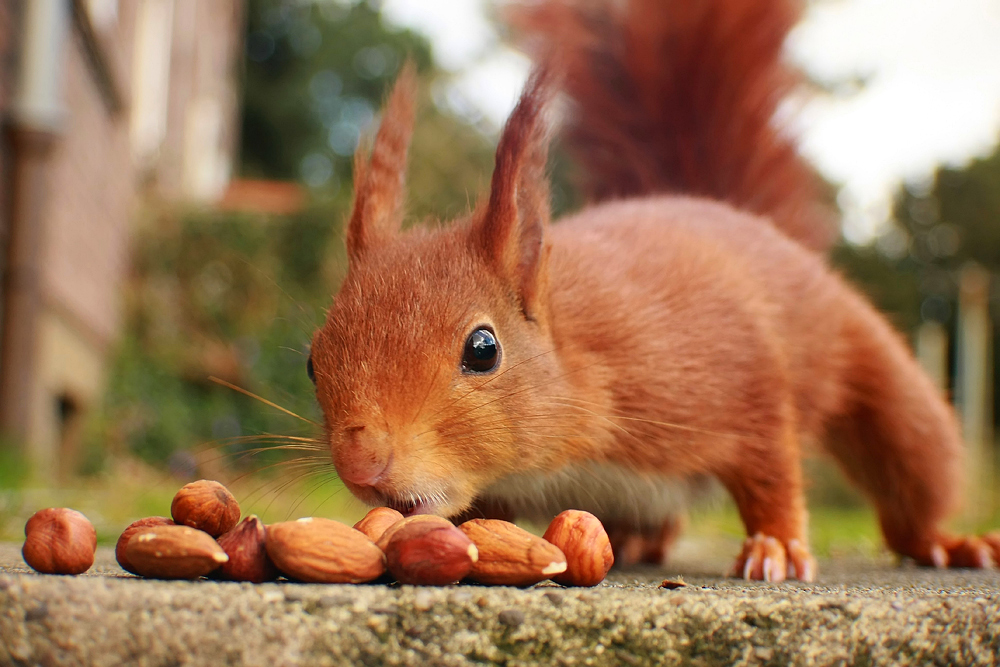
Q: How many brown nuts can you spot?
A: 10